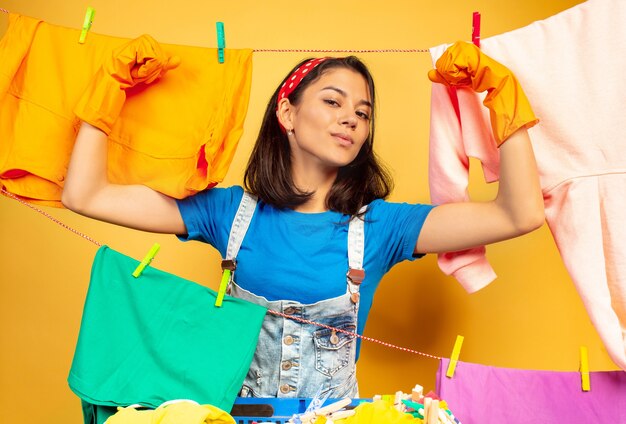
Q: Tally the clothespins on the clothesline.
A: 7